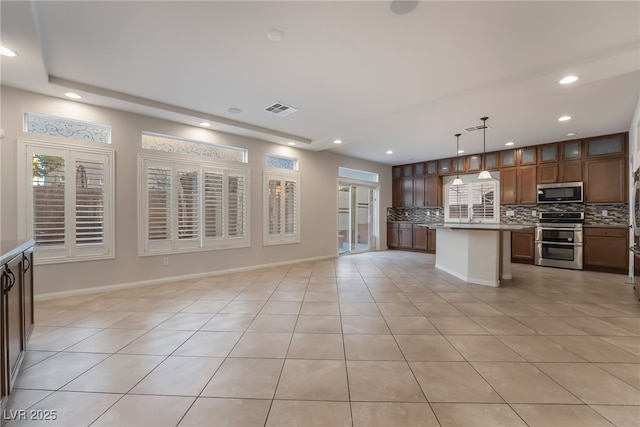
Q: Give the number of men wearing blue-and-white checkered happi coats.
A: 0